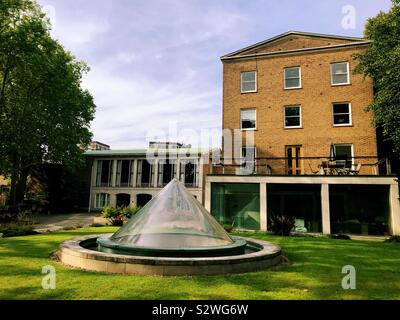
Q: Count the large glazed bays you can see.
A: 3